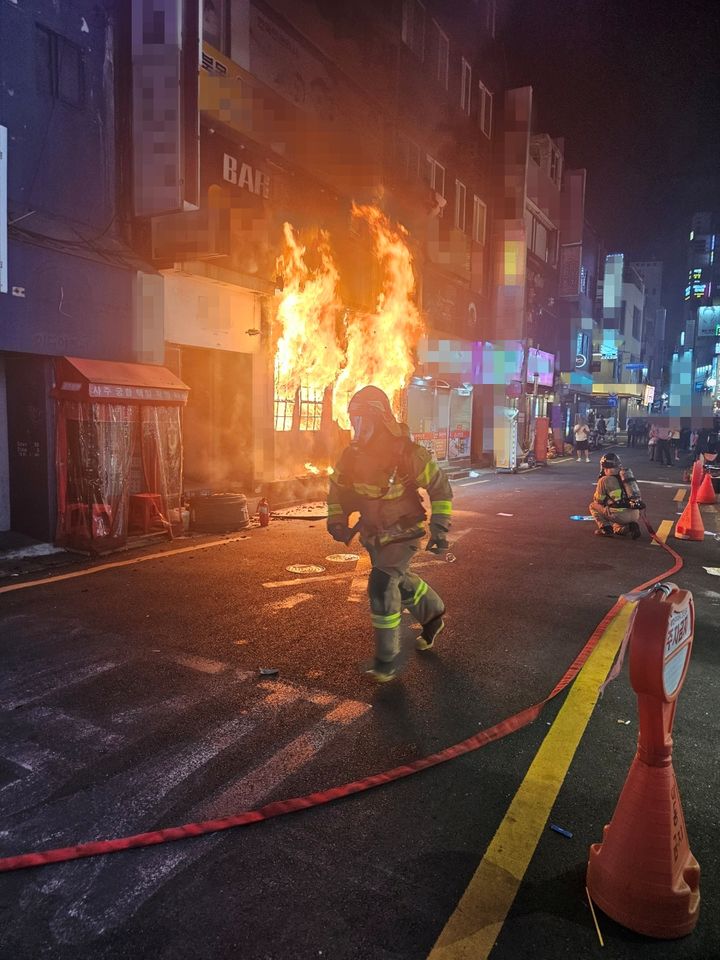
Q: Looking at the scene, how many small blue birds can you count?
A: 0